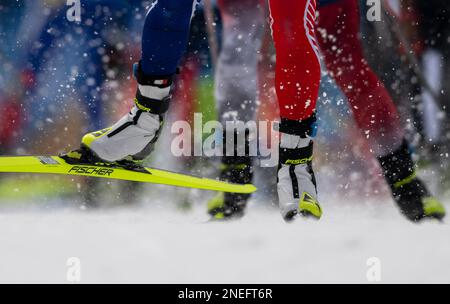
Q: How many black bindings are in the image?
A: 1